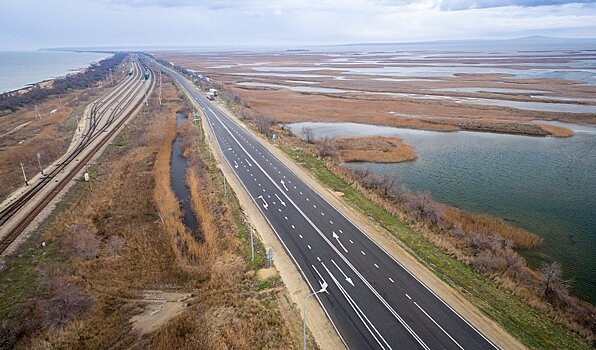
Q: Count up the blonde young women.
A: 0